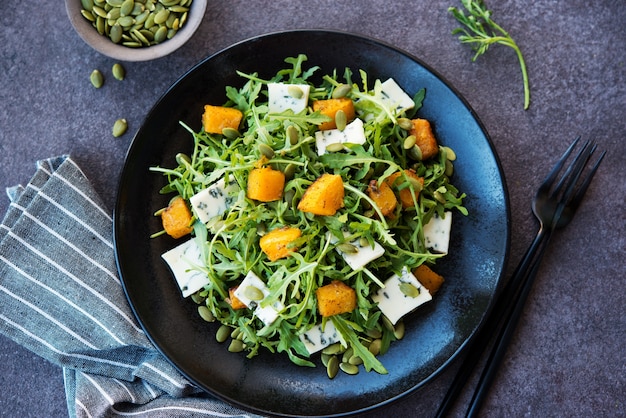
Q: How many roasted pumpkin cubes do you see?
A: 12